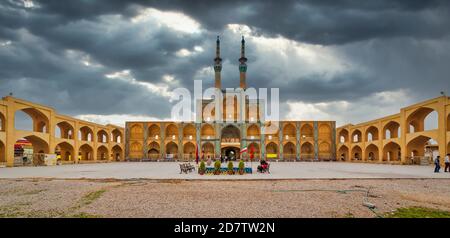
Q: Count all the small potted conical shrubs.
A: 4